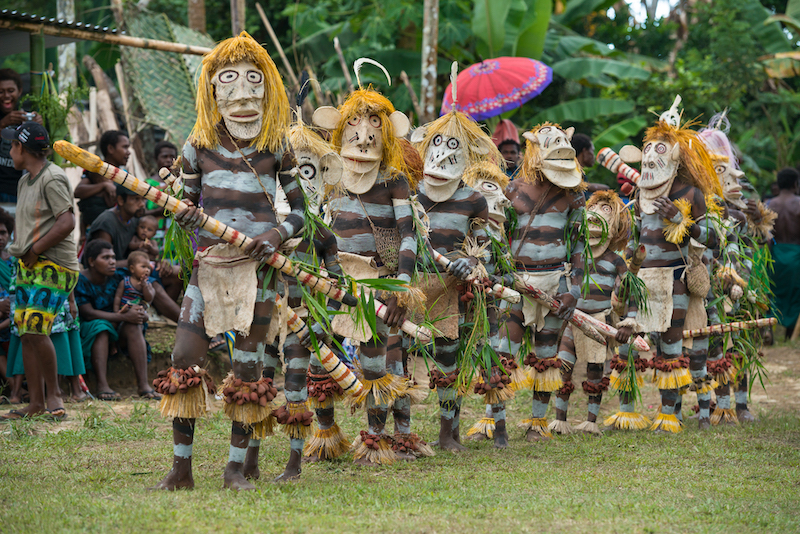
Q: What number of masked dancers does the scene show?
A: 9